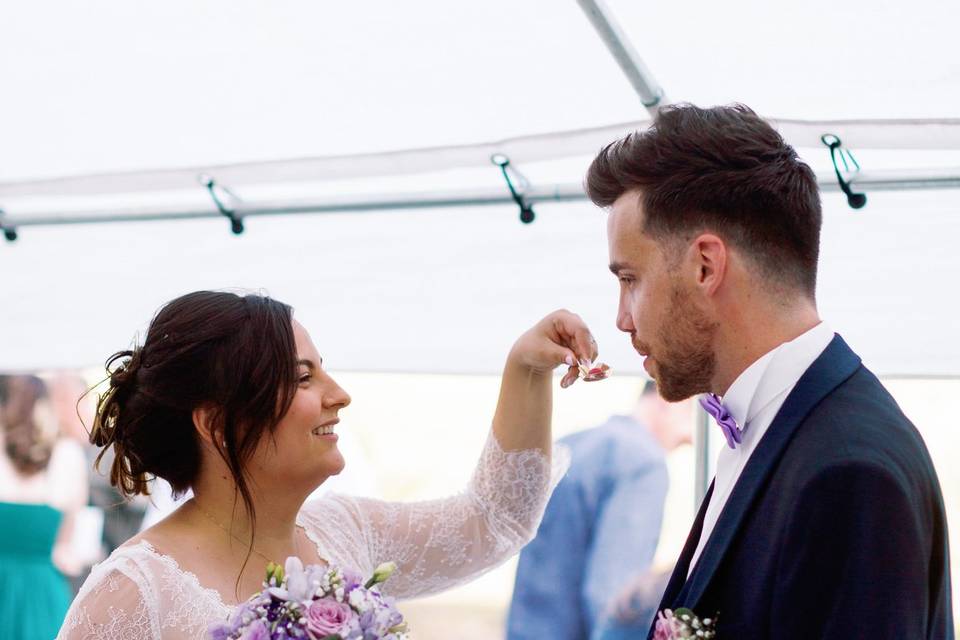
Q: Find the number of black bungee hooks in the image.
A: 4